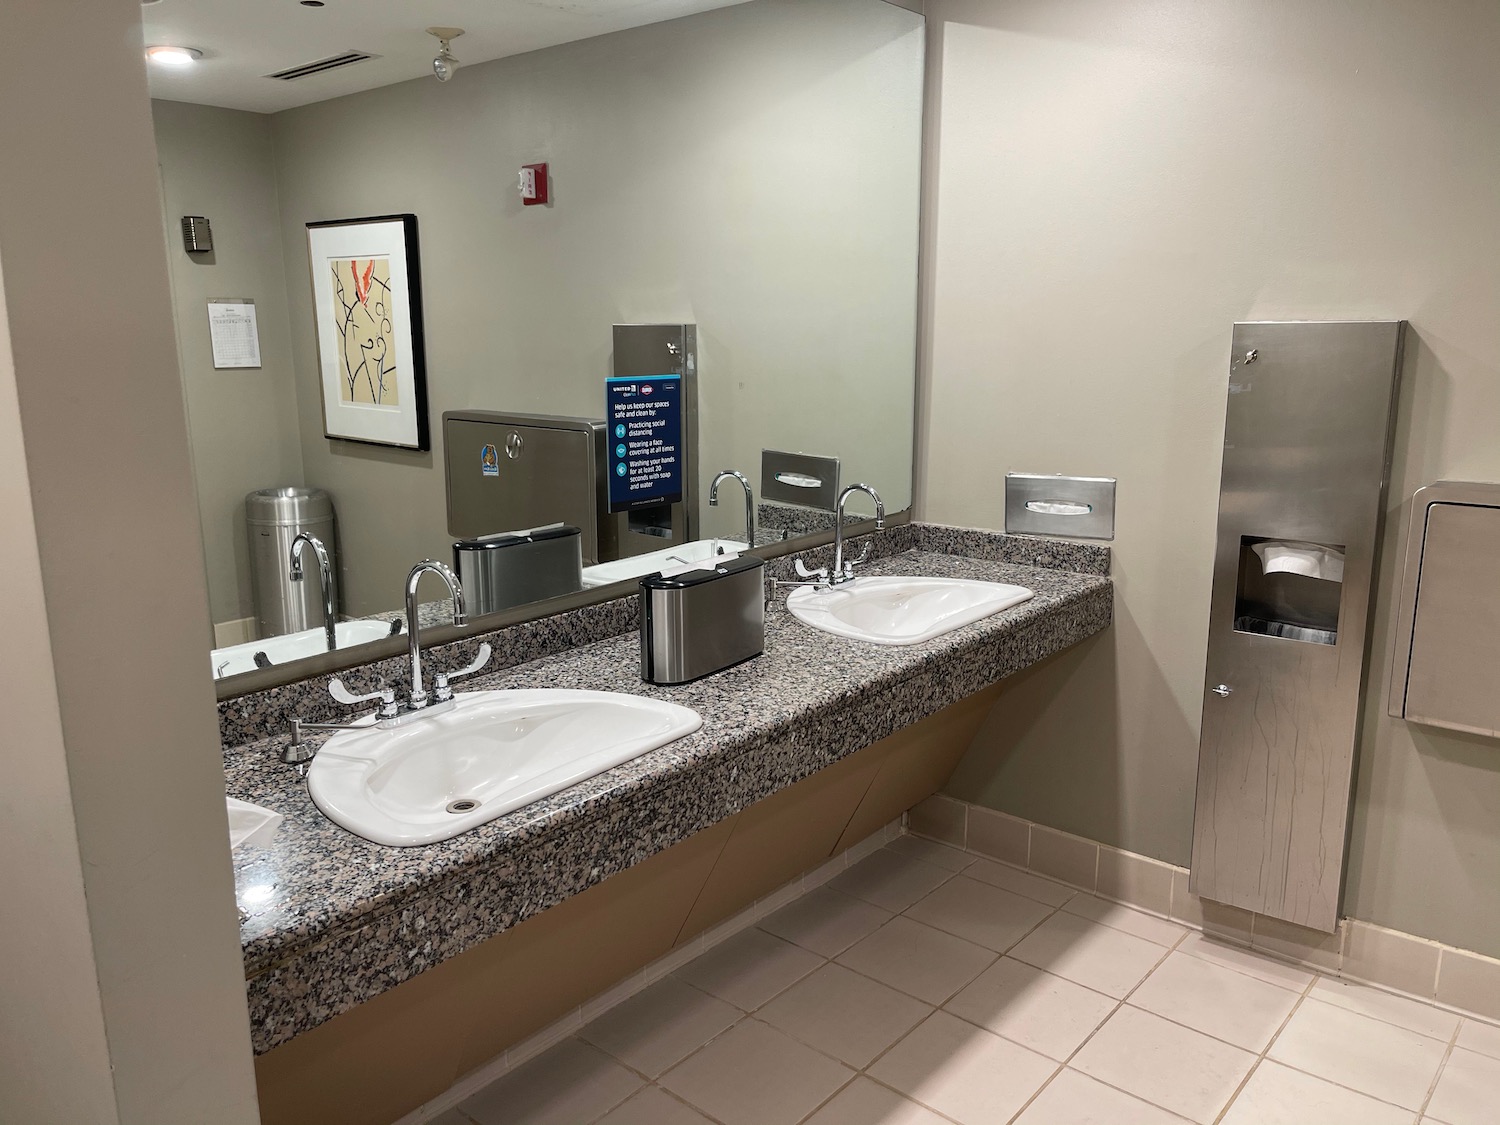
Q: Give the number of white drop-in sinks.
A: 2